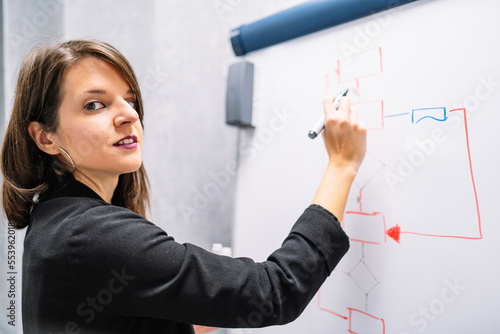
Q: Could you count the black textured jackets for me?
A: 1